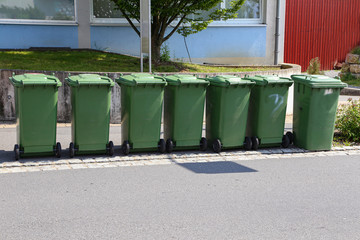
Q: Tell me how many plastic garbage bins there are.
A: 7